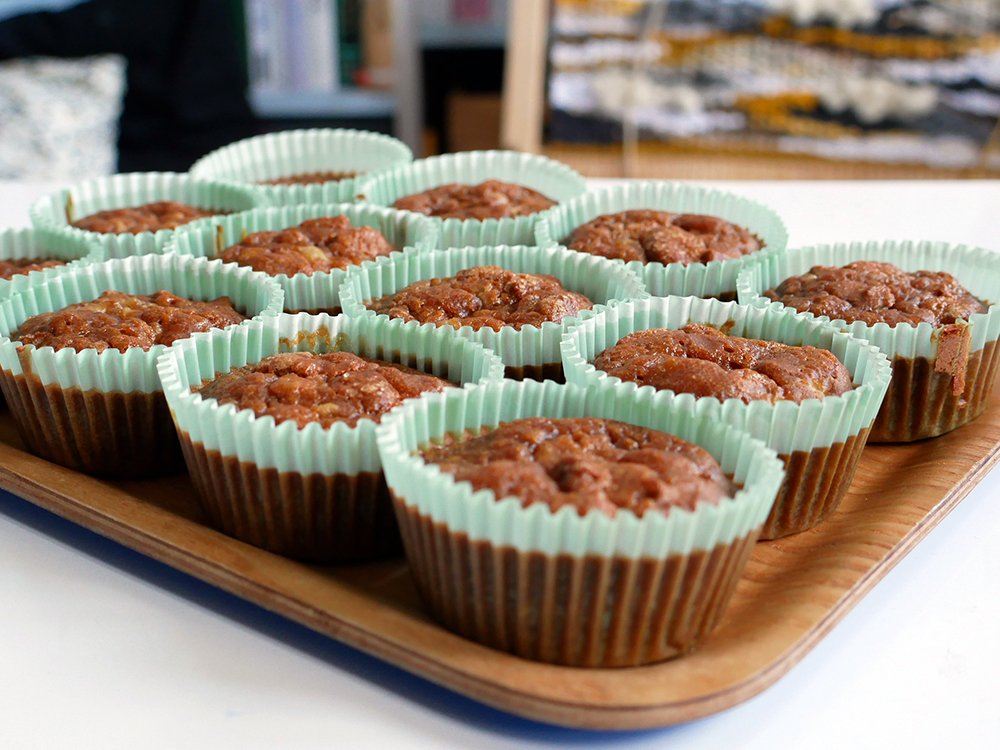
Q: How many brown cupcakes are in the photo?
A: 12